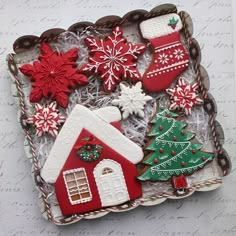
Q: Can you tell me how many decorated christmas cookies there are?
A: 8